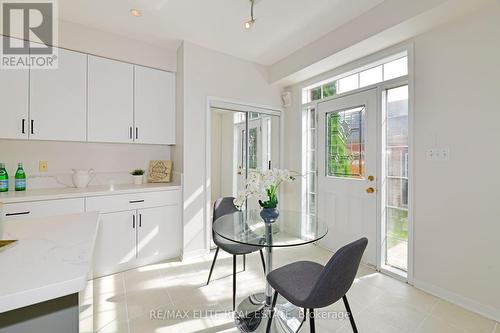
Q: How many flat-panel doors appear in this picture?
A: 6